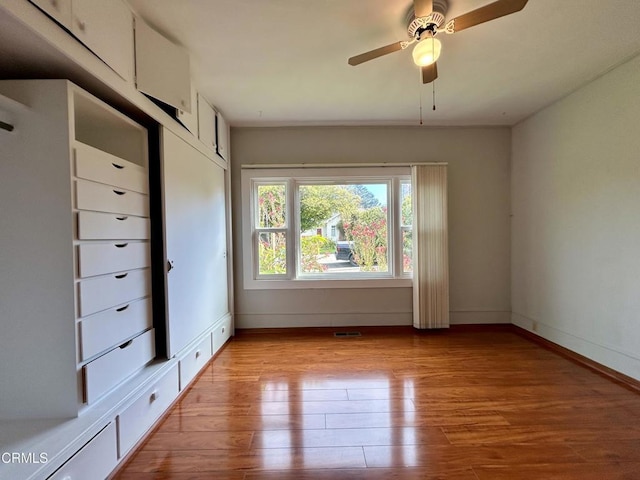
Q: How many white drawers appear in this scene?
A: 11